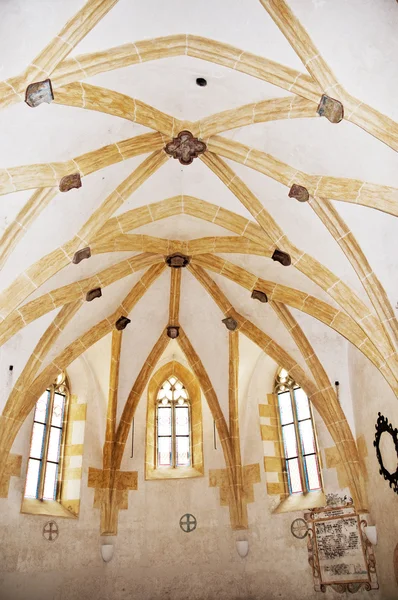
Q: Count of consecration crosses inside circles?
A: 3